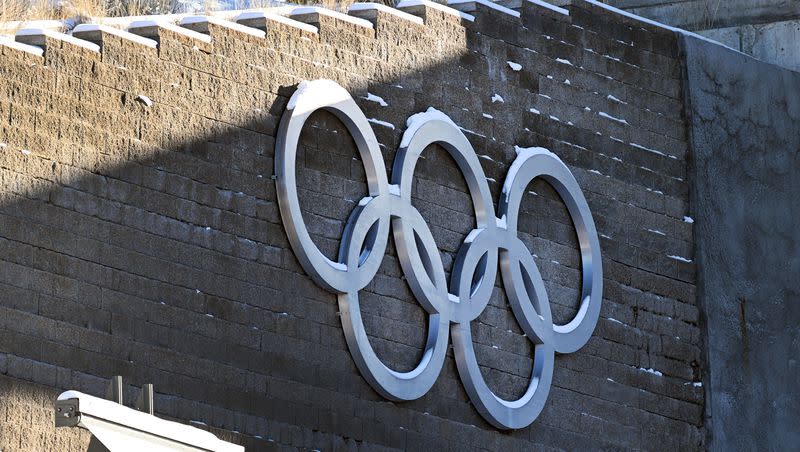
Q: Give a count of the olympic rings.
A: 5